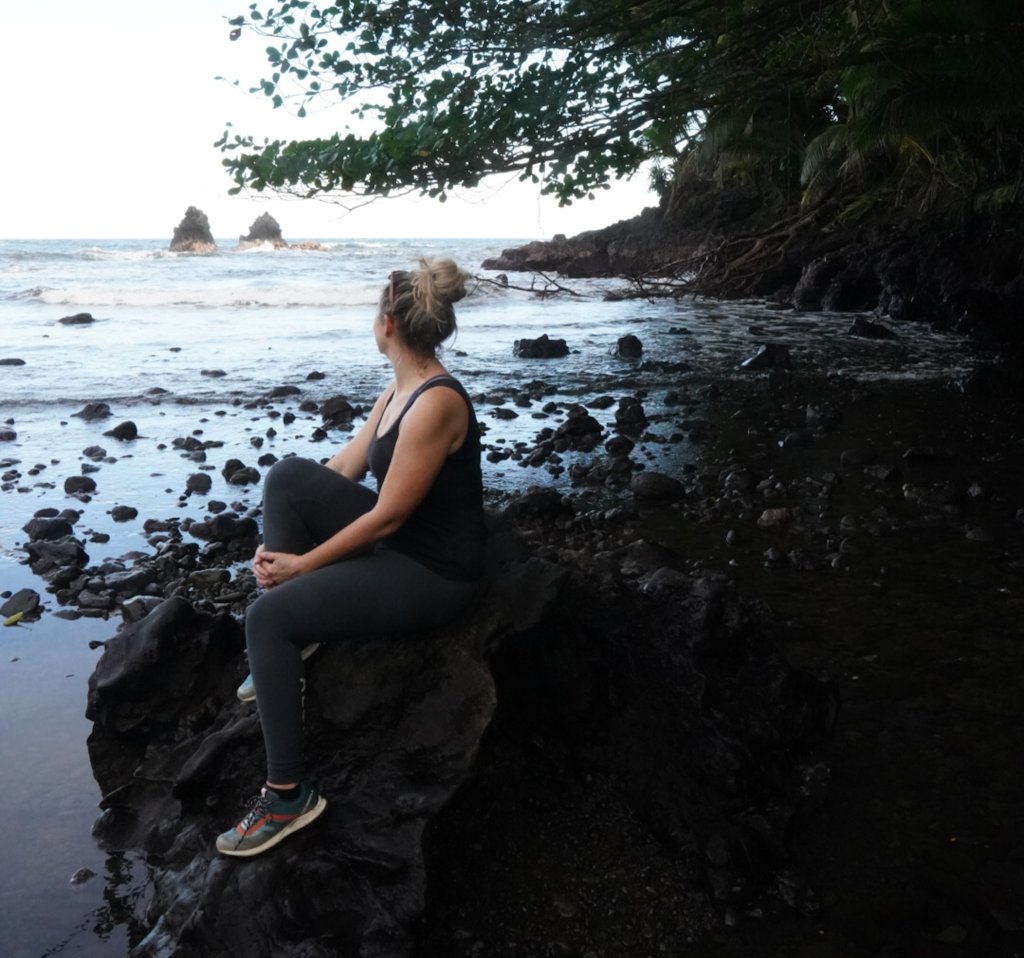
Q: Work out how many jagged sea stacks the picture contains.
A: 2